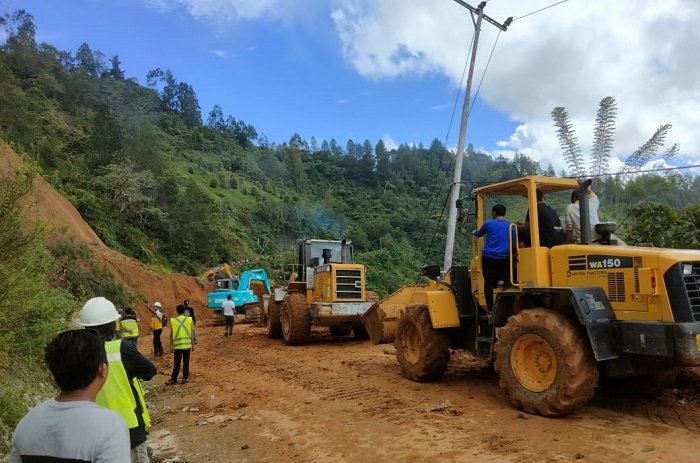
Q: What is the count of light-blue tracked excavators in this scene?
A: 1